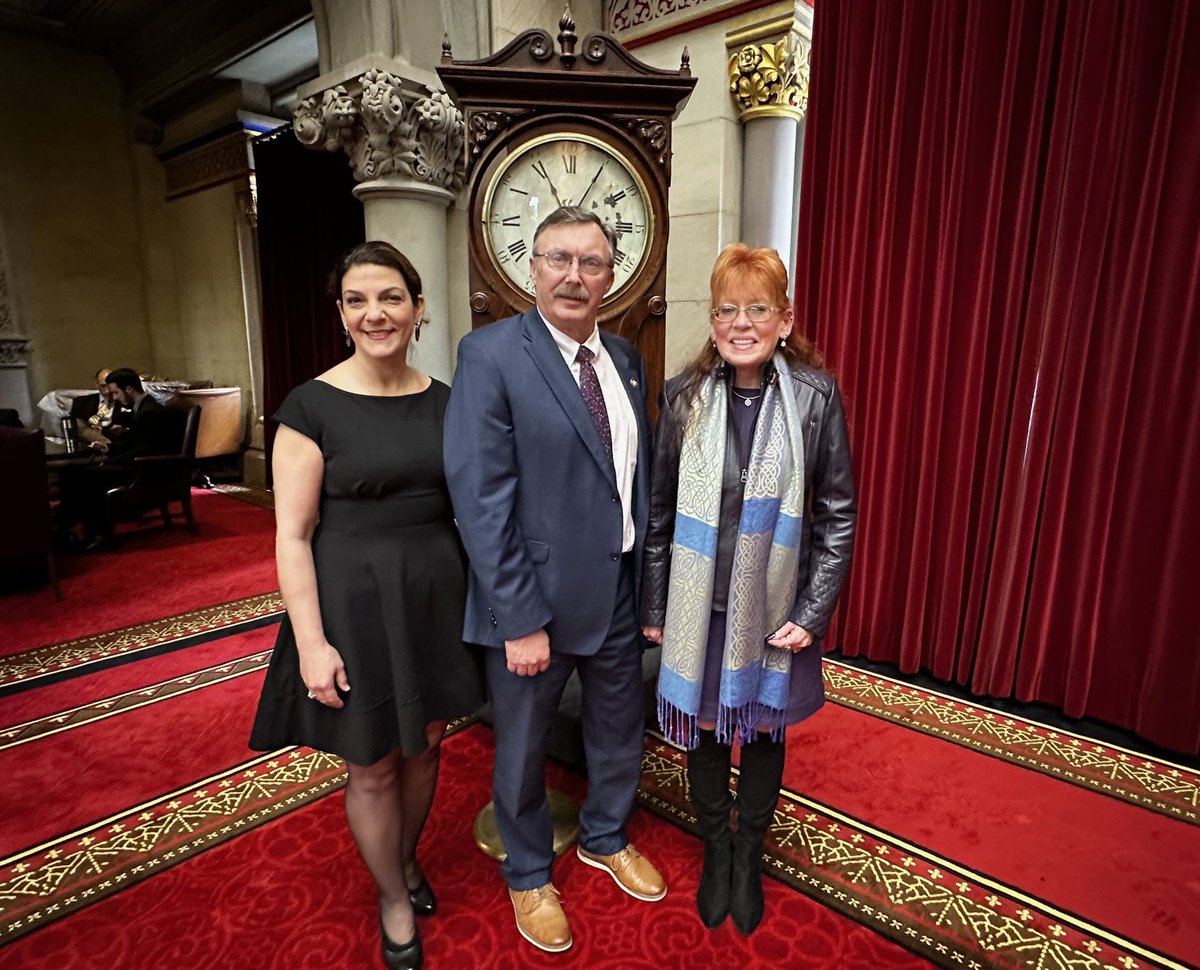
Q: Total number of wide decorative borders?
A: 4